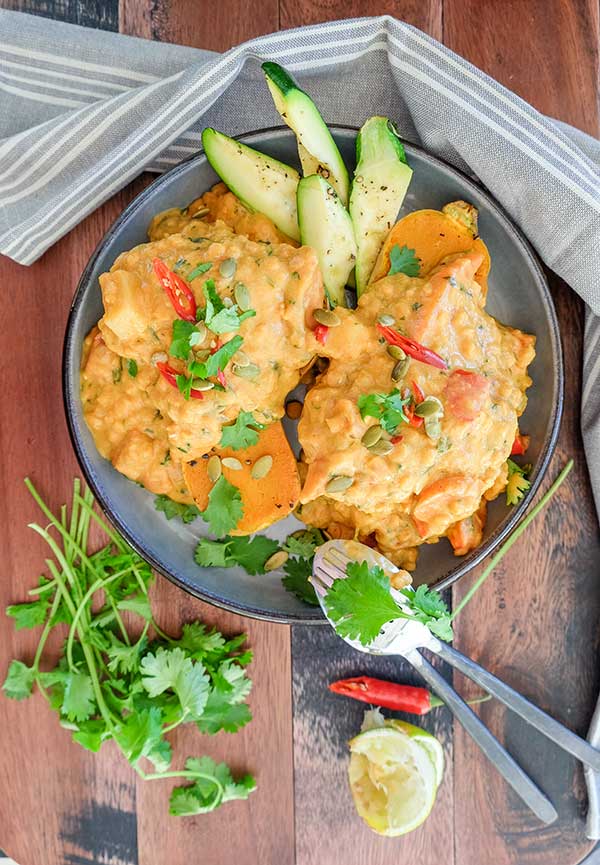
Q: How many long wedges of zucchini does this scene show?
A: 4